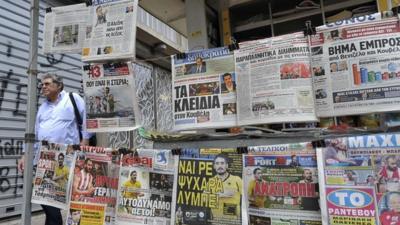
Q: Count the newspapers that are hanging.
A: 12